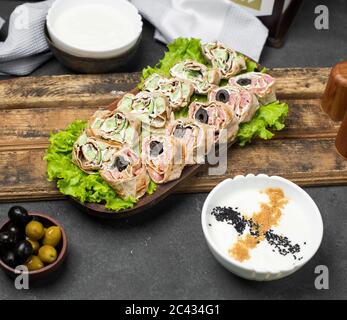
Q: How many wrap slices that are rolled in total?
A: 12